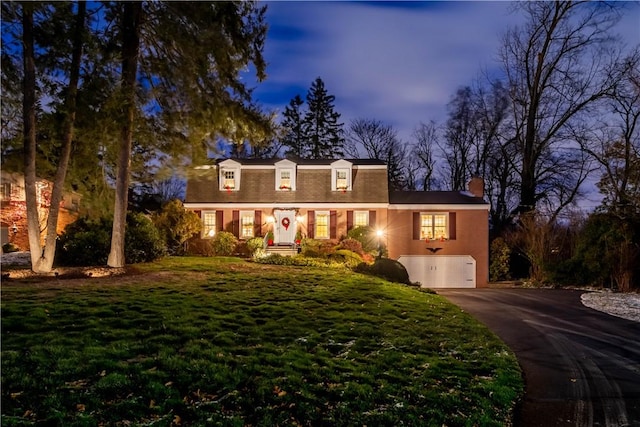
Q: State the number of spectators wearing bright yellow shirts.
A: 0